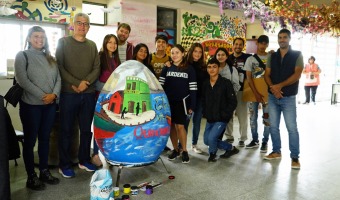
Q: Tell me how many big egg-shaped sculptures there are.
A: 1